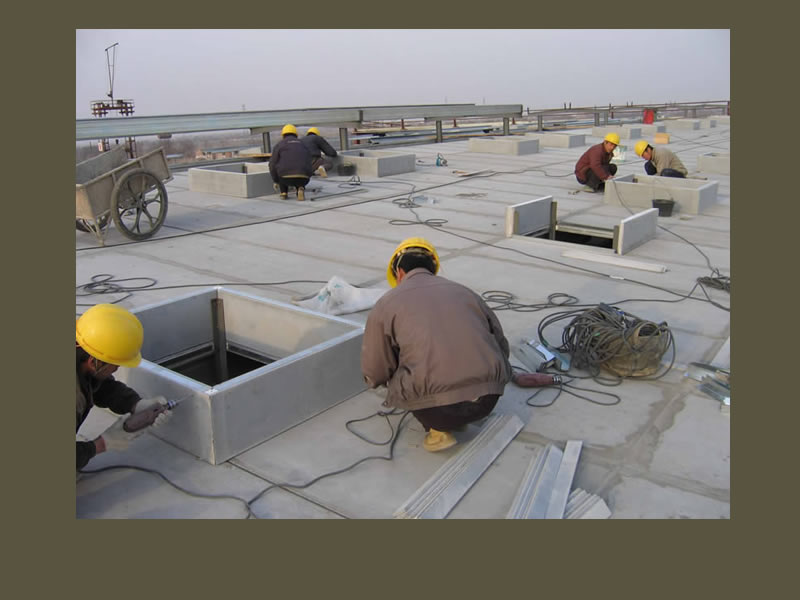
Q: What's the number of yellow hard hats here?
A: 6